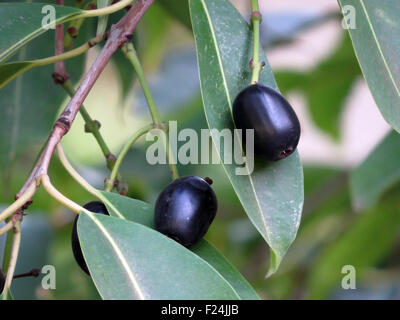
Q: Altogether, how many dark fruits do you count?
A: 3